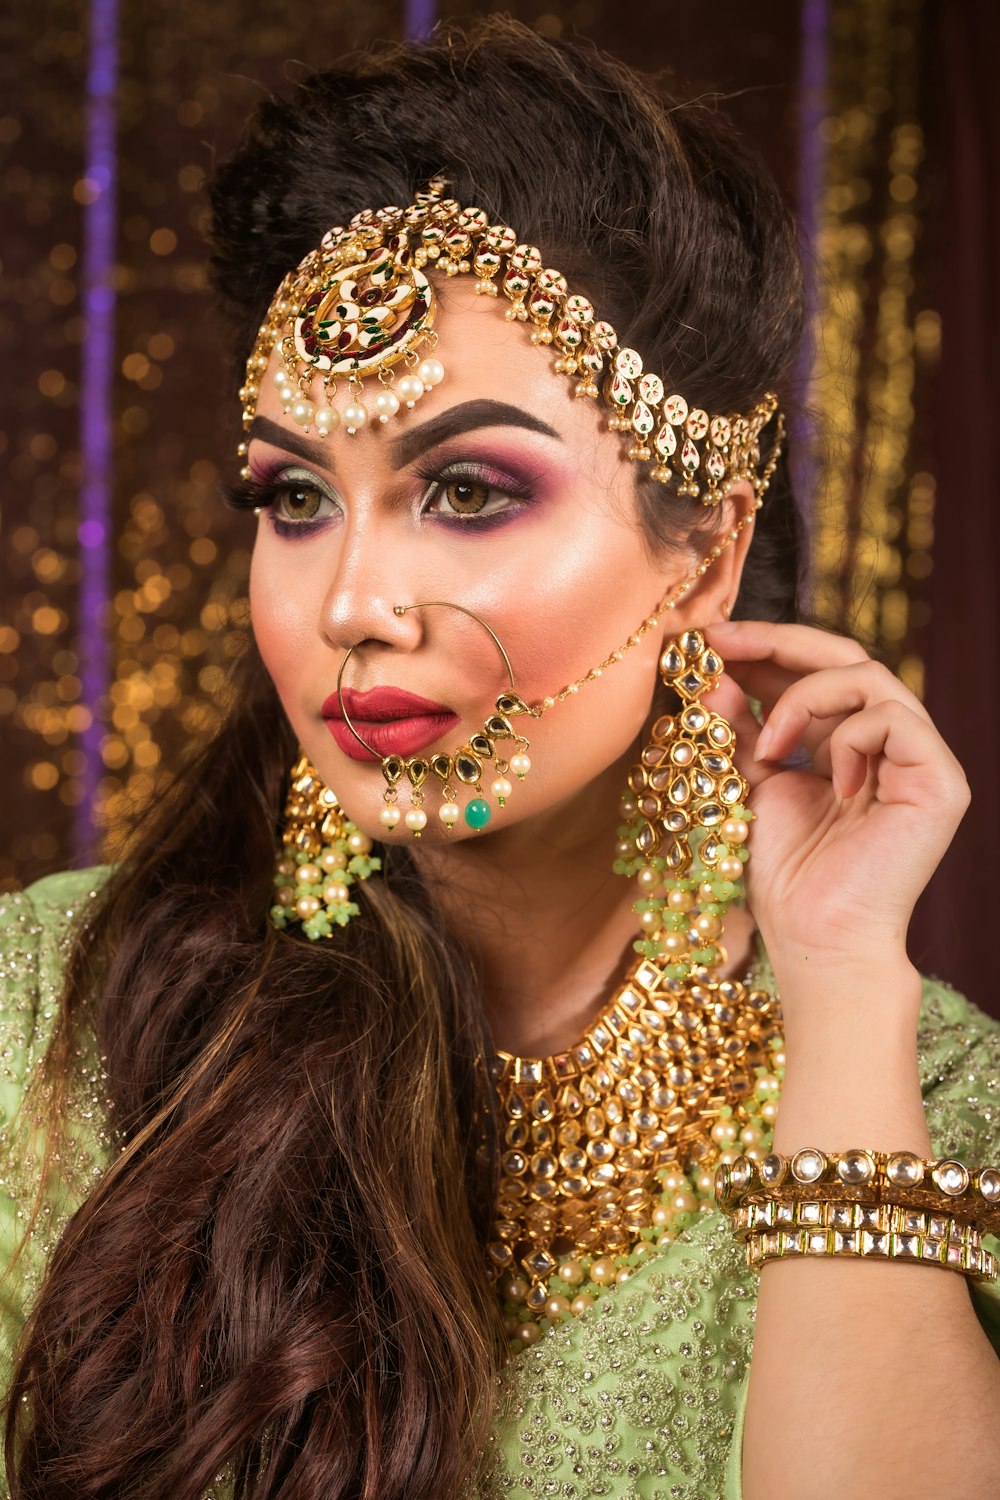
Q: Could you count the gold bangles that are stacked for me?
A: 3